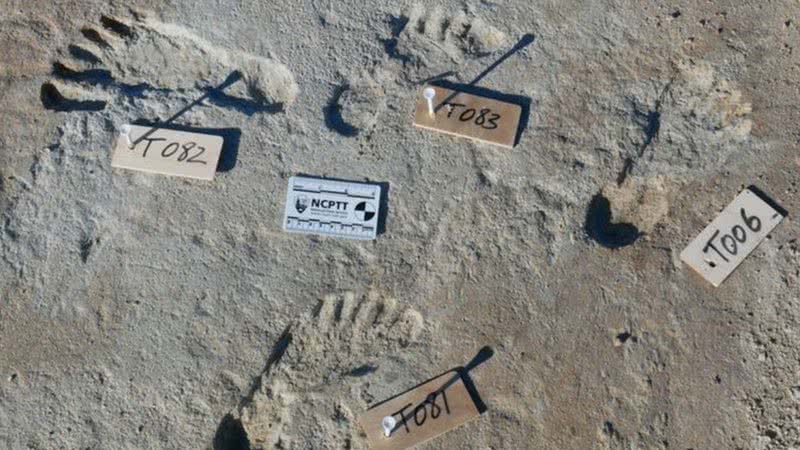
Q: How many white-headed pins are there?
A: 3